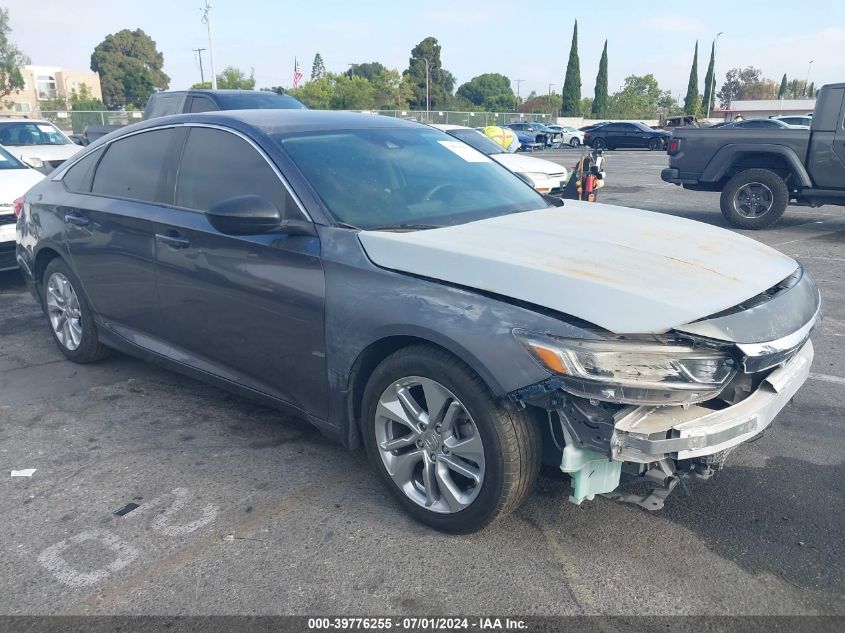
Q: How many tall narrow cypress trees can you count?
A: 4